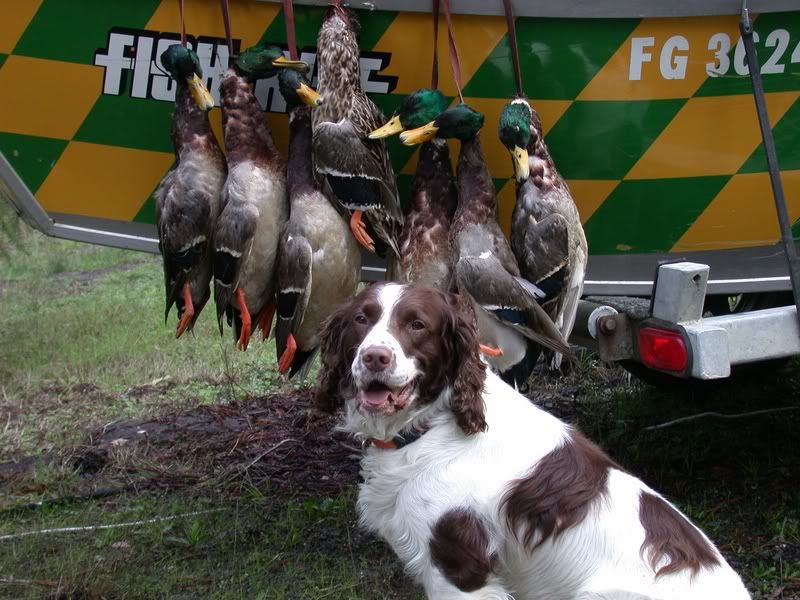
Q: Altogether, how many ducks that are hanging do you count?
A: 7